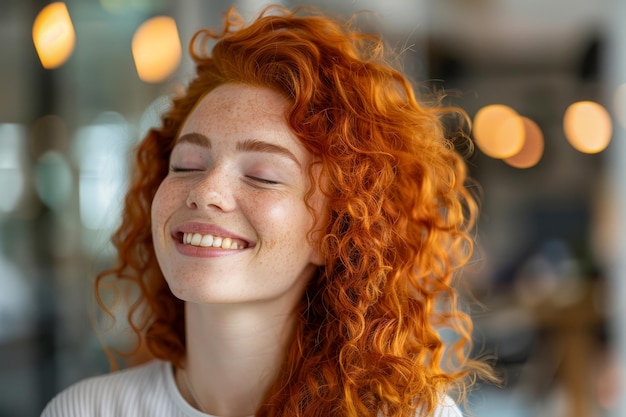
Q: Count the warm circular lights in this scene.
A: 5